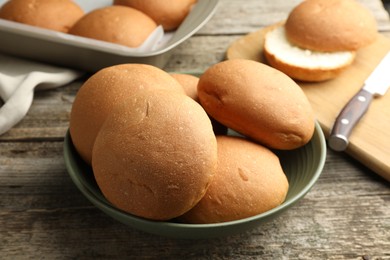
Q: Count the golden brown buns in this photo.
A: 9